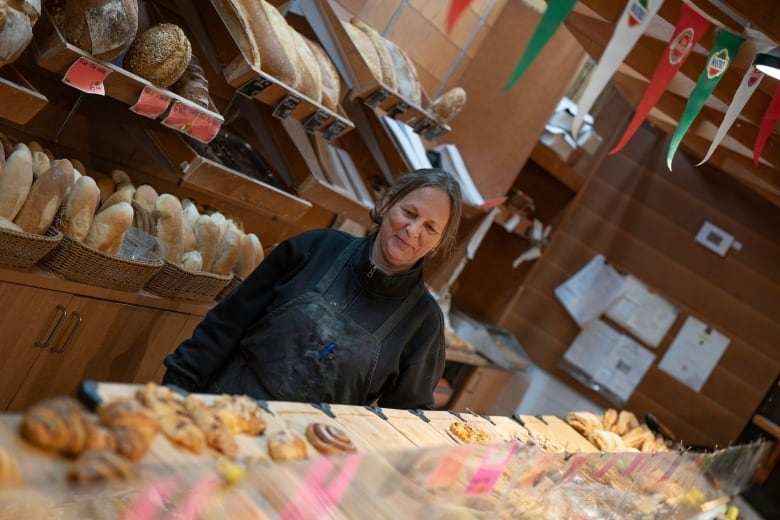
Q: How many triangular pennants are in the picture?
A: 7